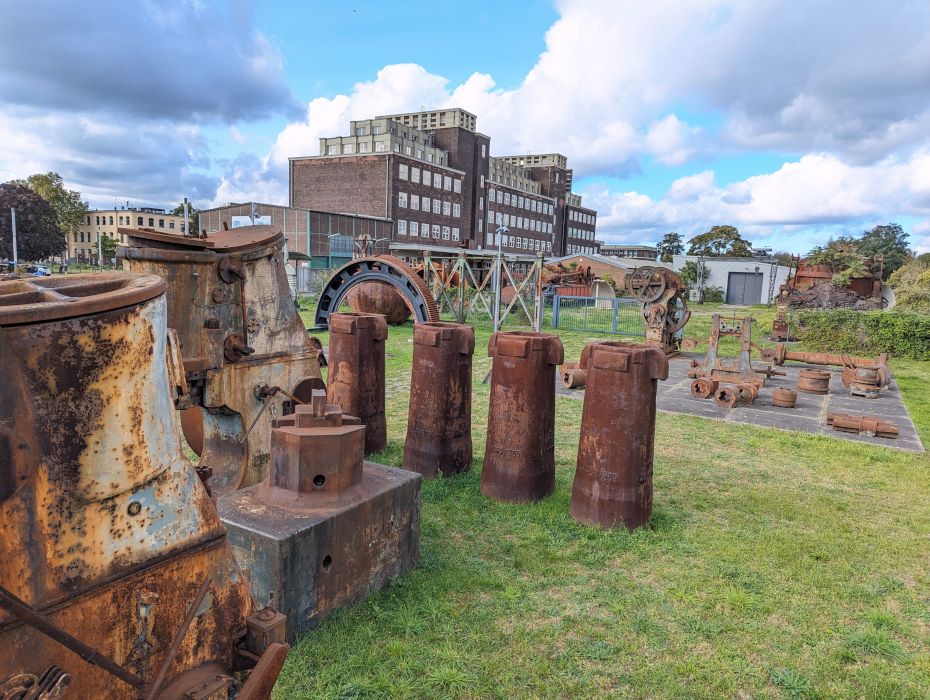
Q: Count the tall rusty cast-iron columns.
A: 4